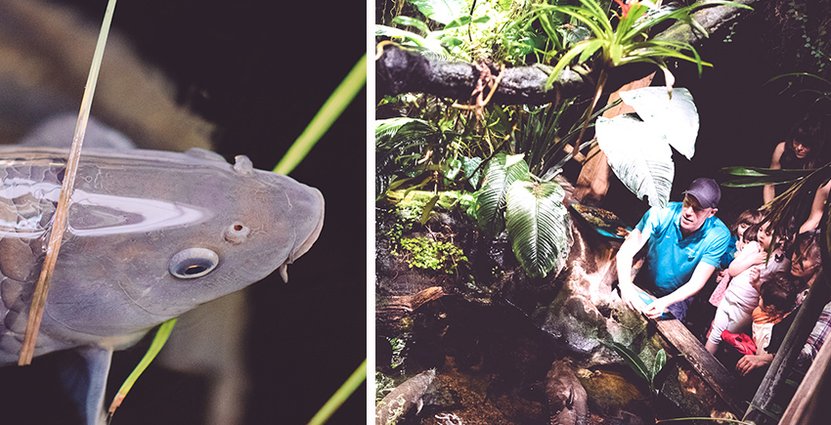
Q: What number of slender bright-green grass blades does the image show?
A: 3